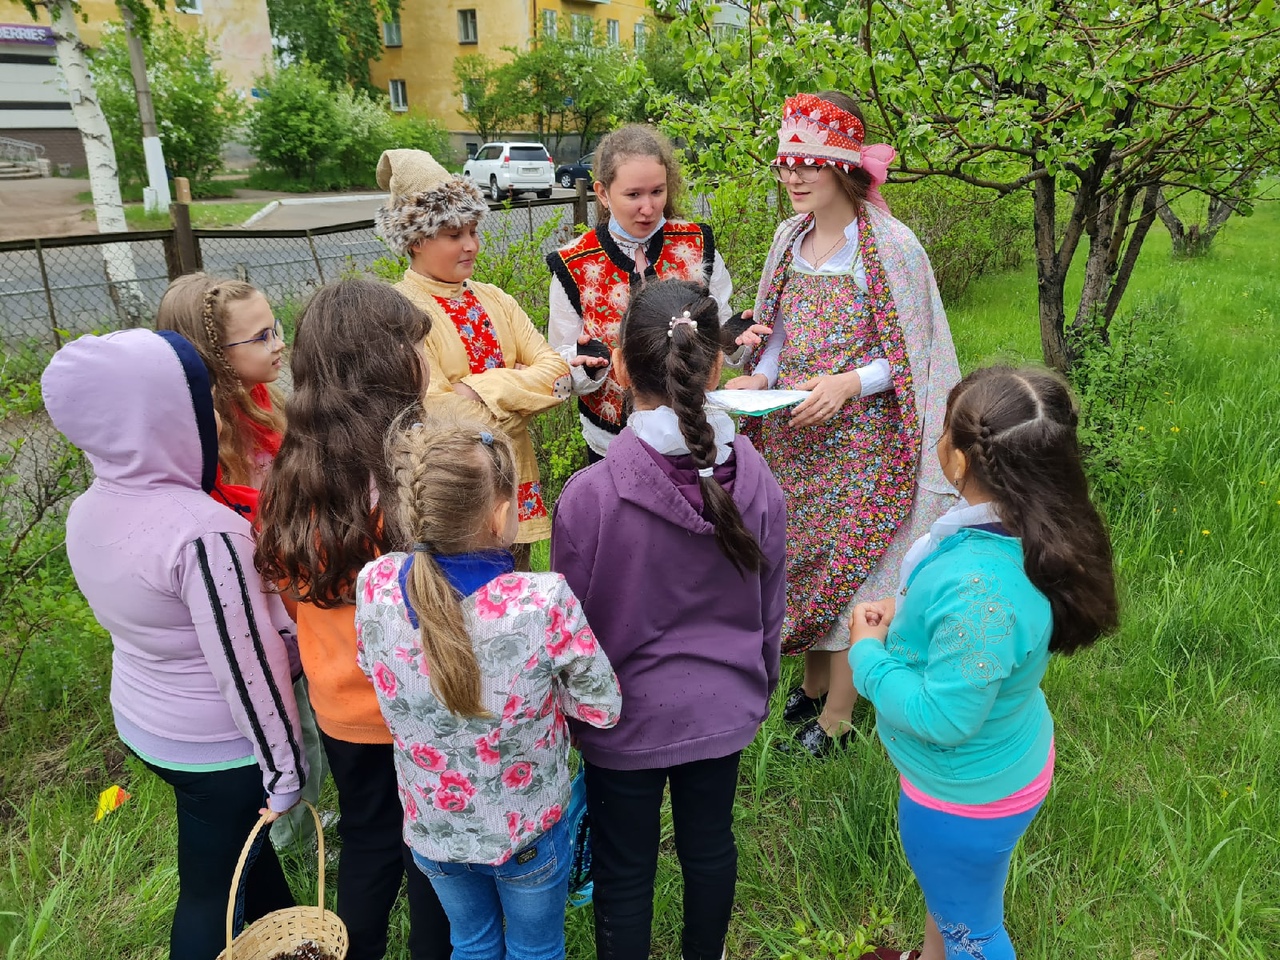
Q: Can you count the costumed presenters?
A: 3